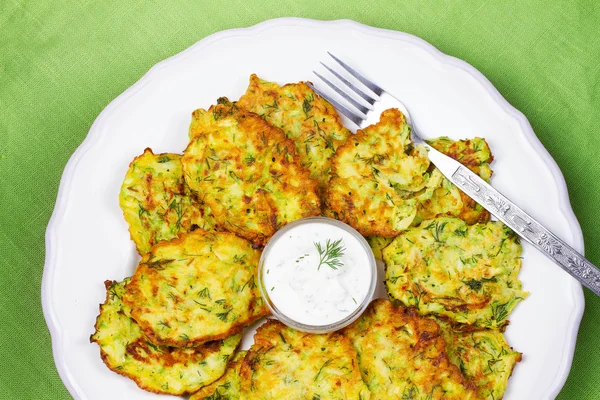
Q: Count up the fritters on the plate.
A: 12